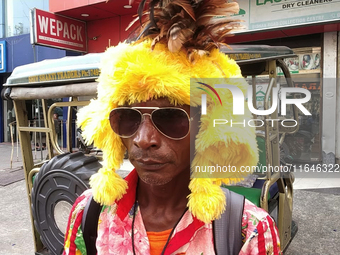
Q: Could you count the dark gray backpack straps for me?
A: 2